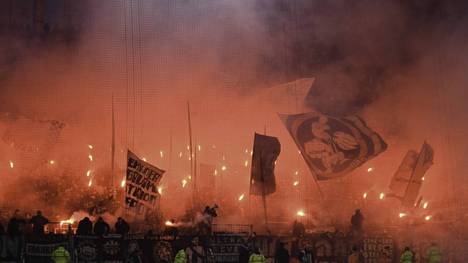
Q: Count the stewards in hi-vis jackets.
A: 5